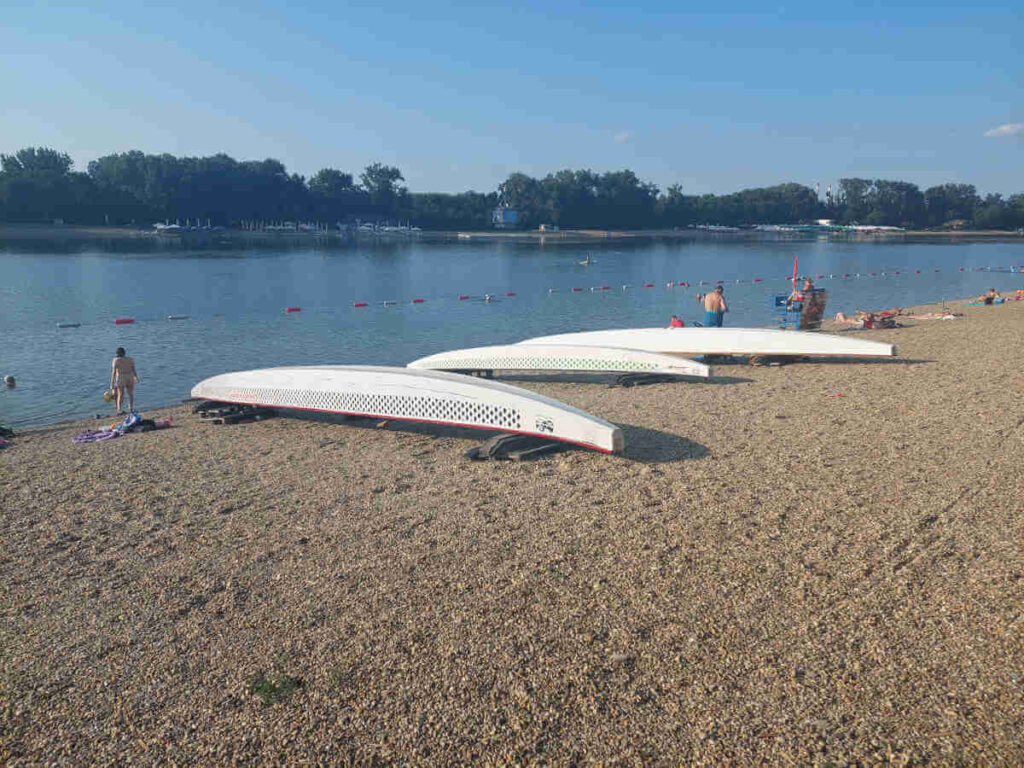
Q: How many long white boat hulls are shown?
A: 3